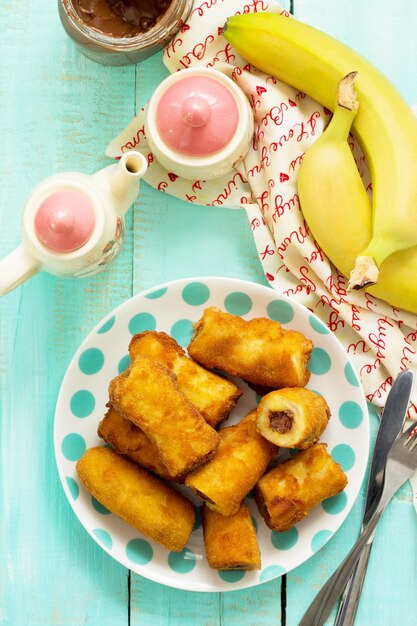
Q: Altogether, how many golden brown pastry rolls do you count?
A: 9